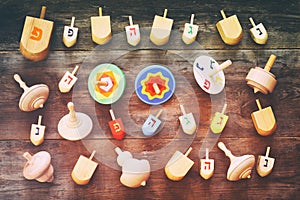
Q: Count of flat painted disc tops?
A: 3